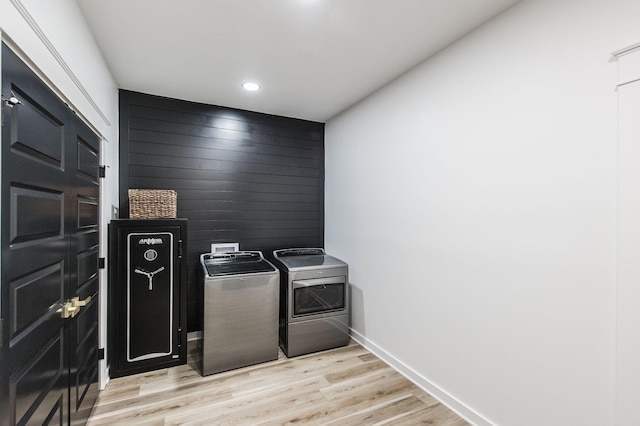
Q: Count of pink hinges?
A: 0